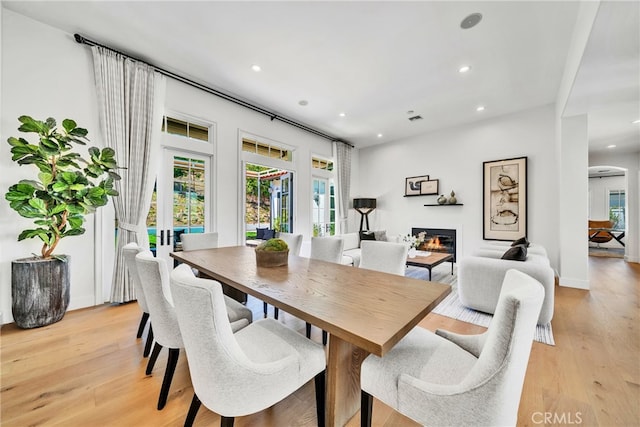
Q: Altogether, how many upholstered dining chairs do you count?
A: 8